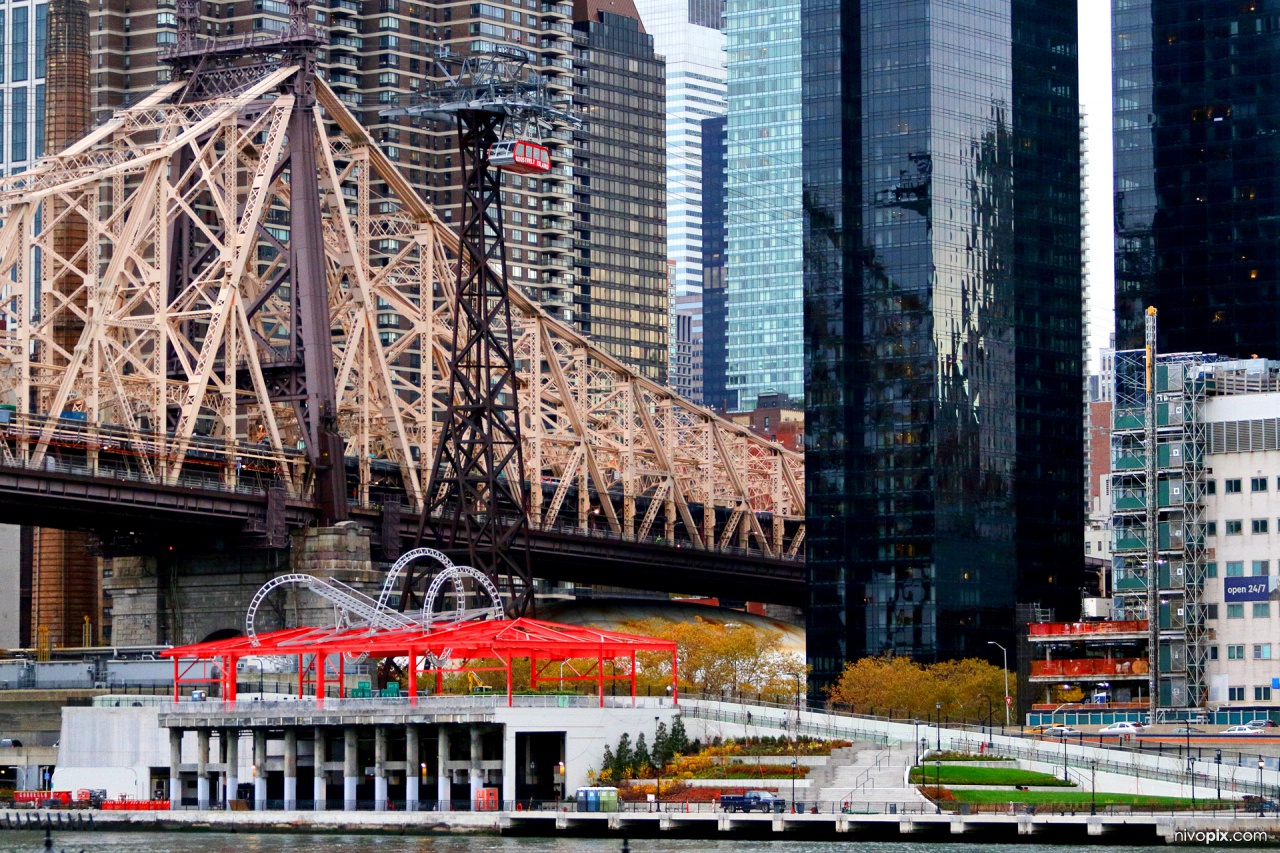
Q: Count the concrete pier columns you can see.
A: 11